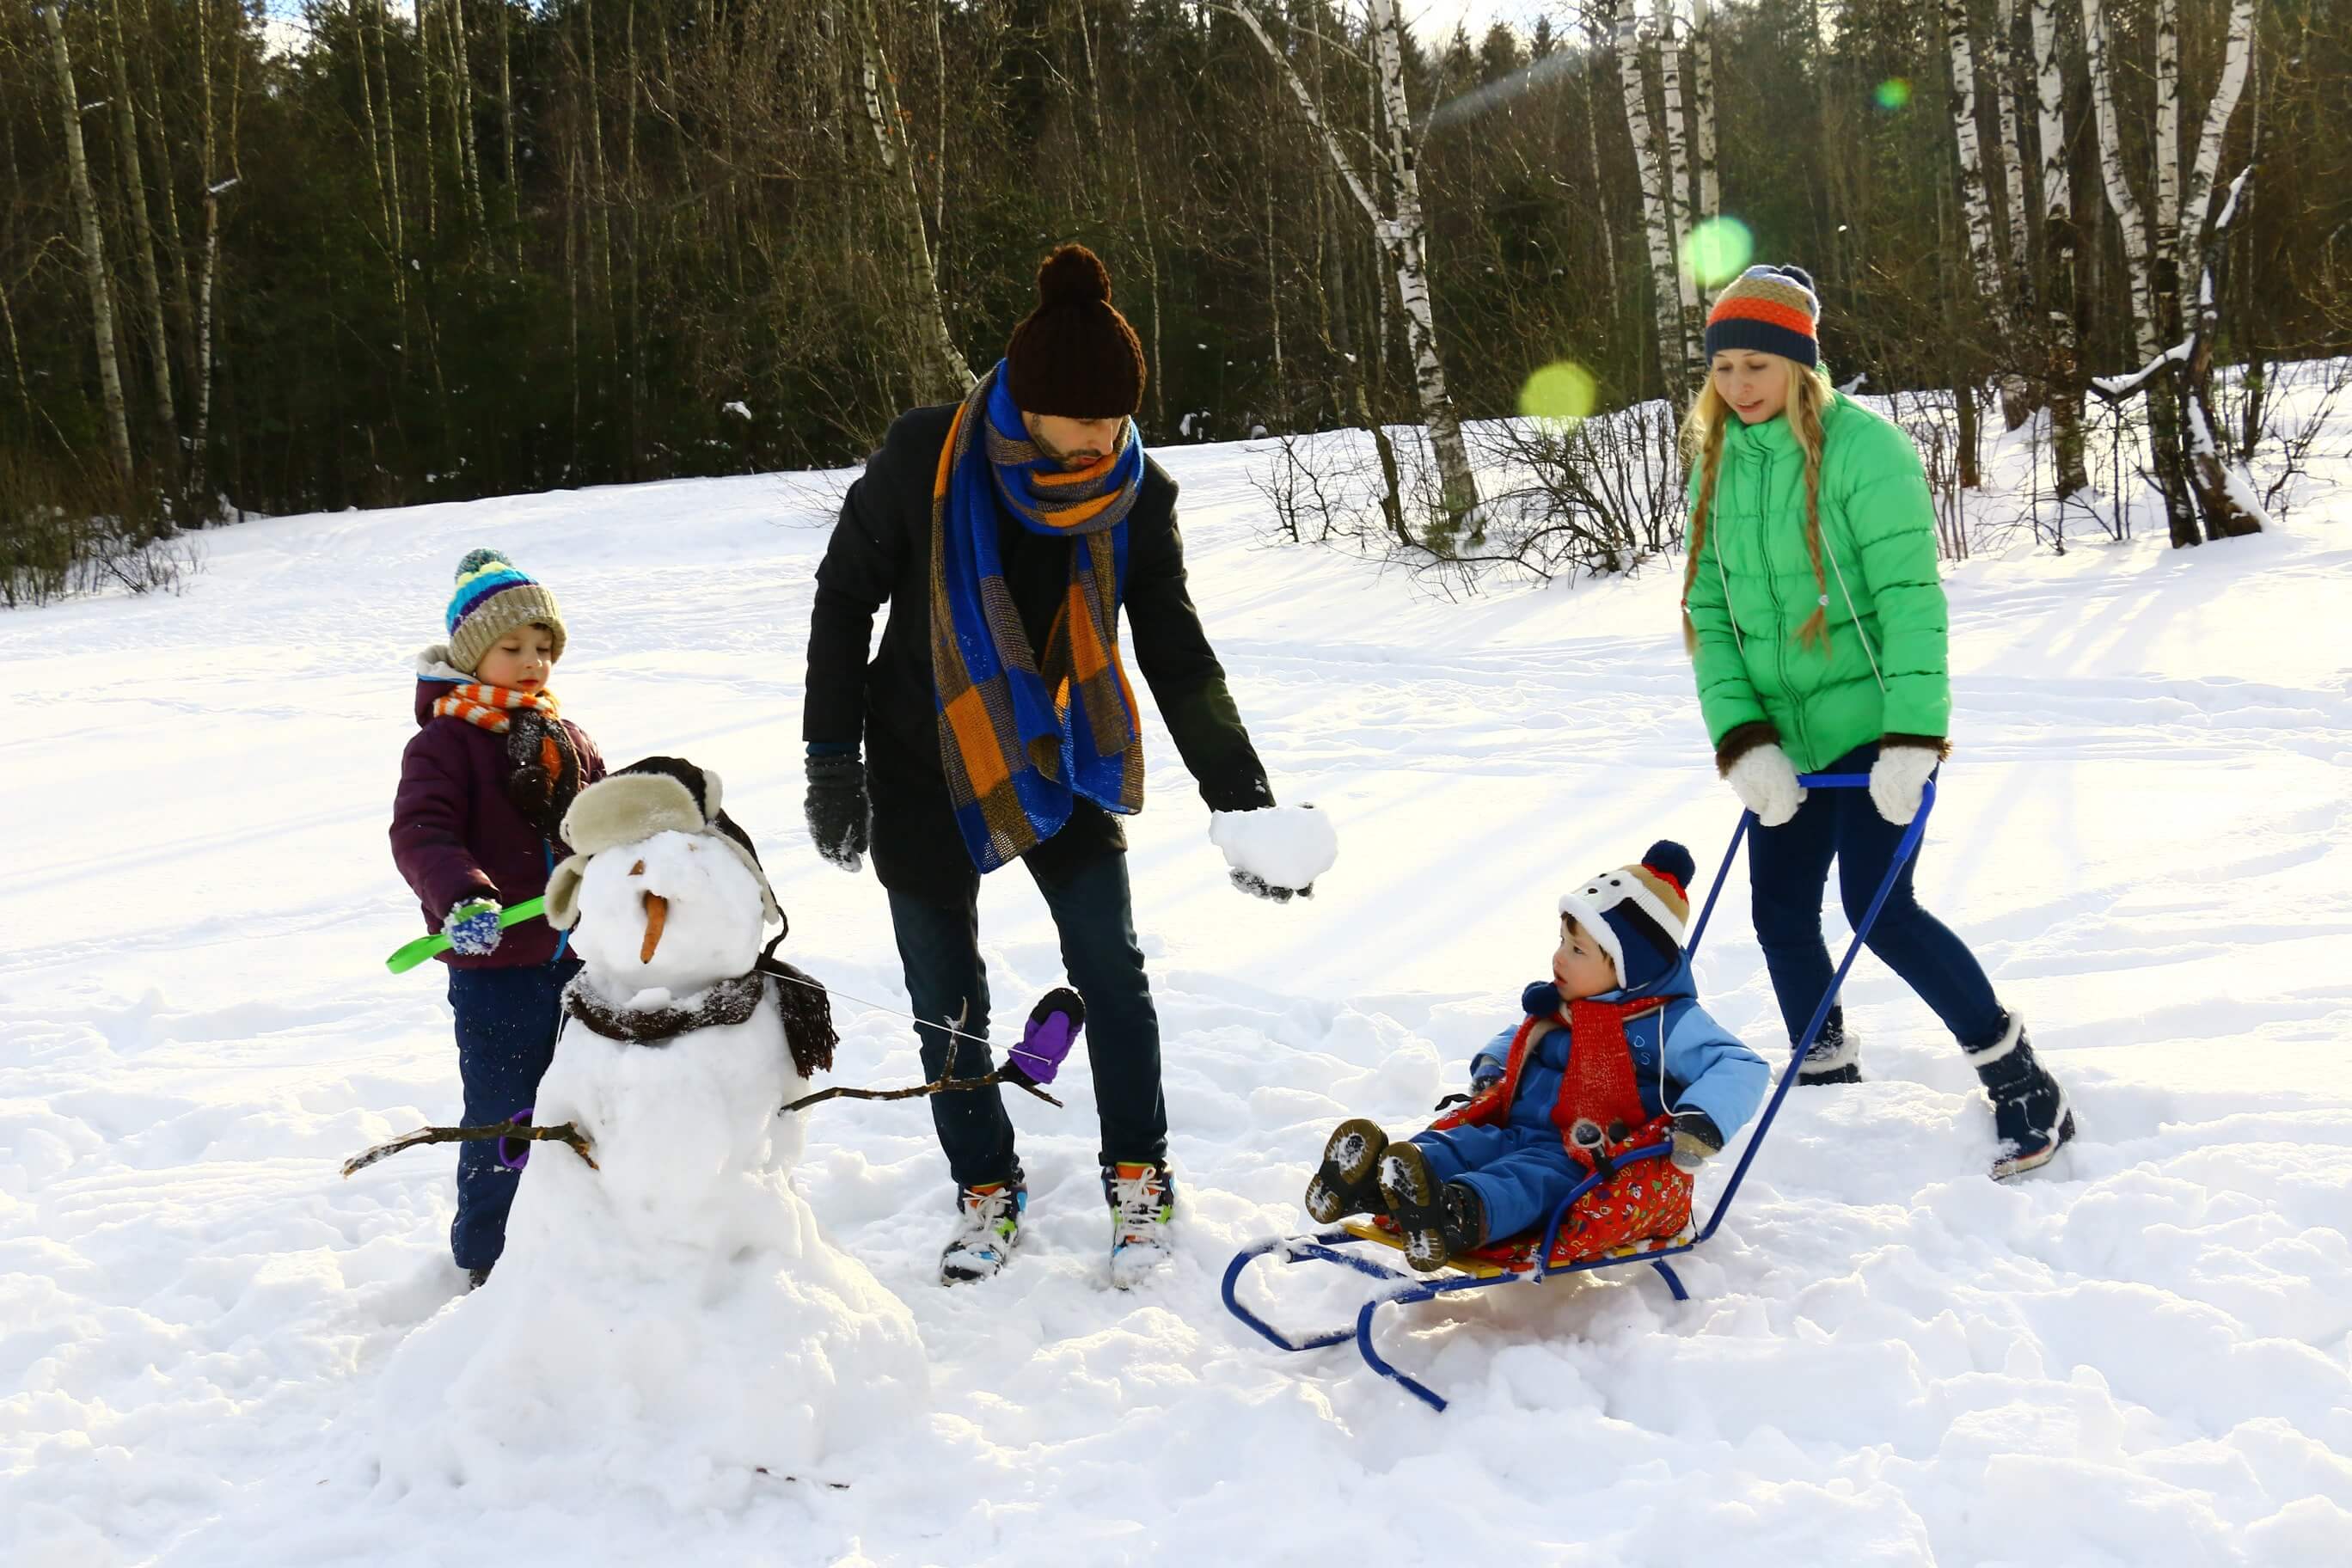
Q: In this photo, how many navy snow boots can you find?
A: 2